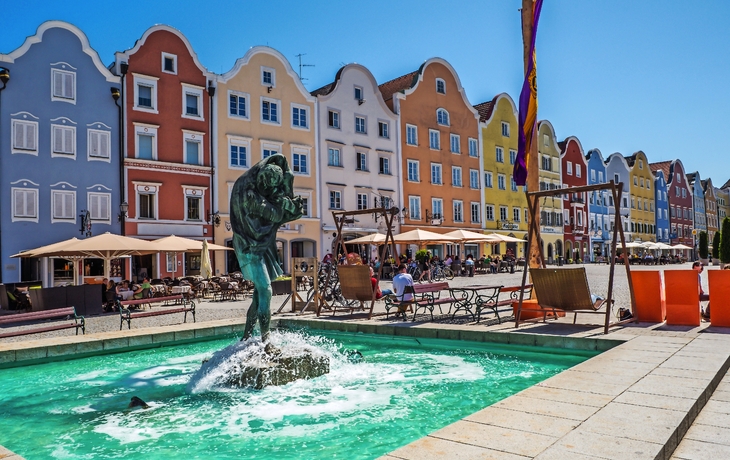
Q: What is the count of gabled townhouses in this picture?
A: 15